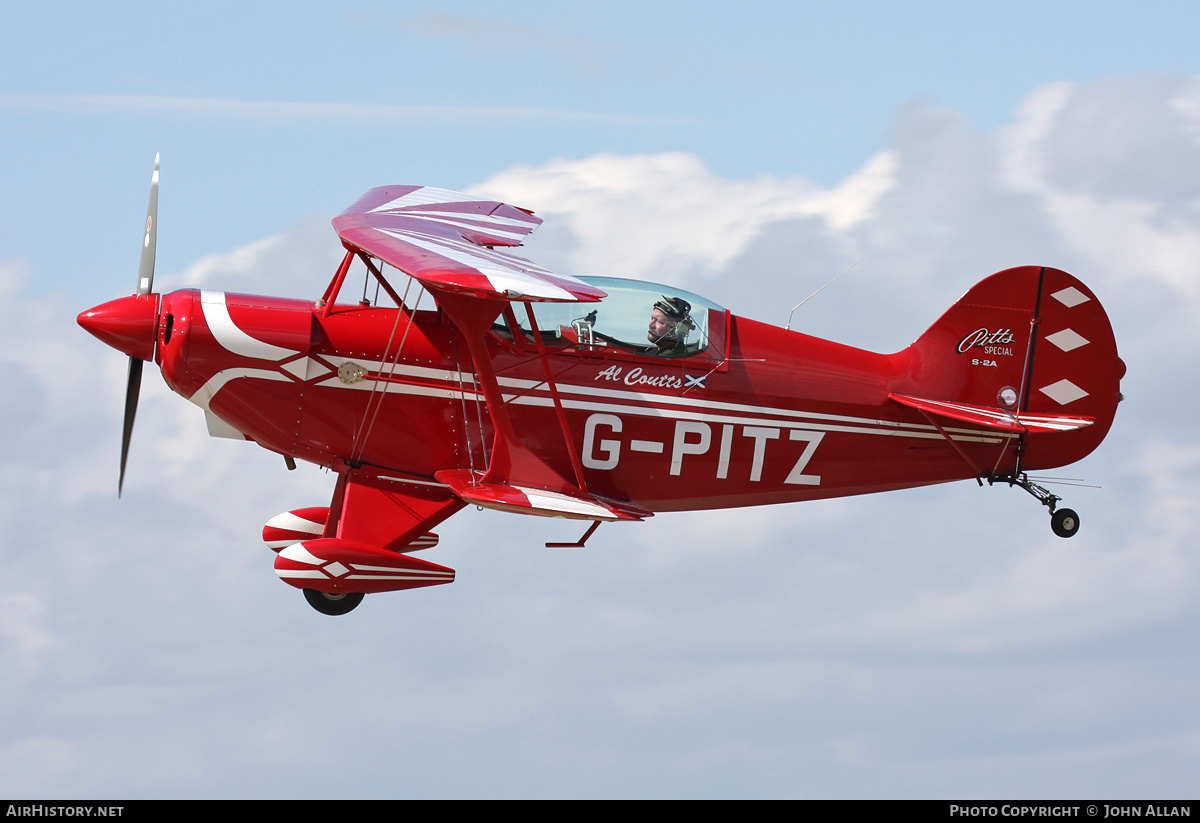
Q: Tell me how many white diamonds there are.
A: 5